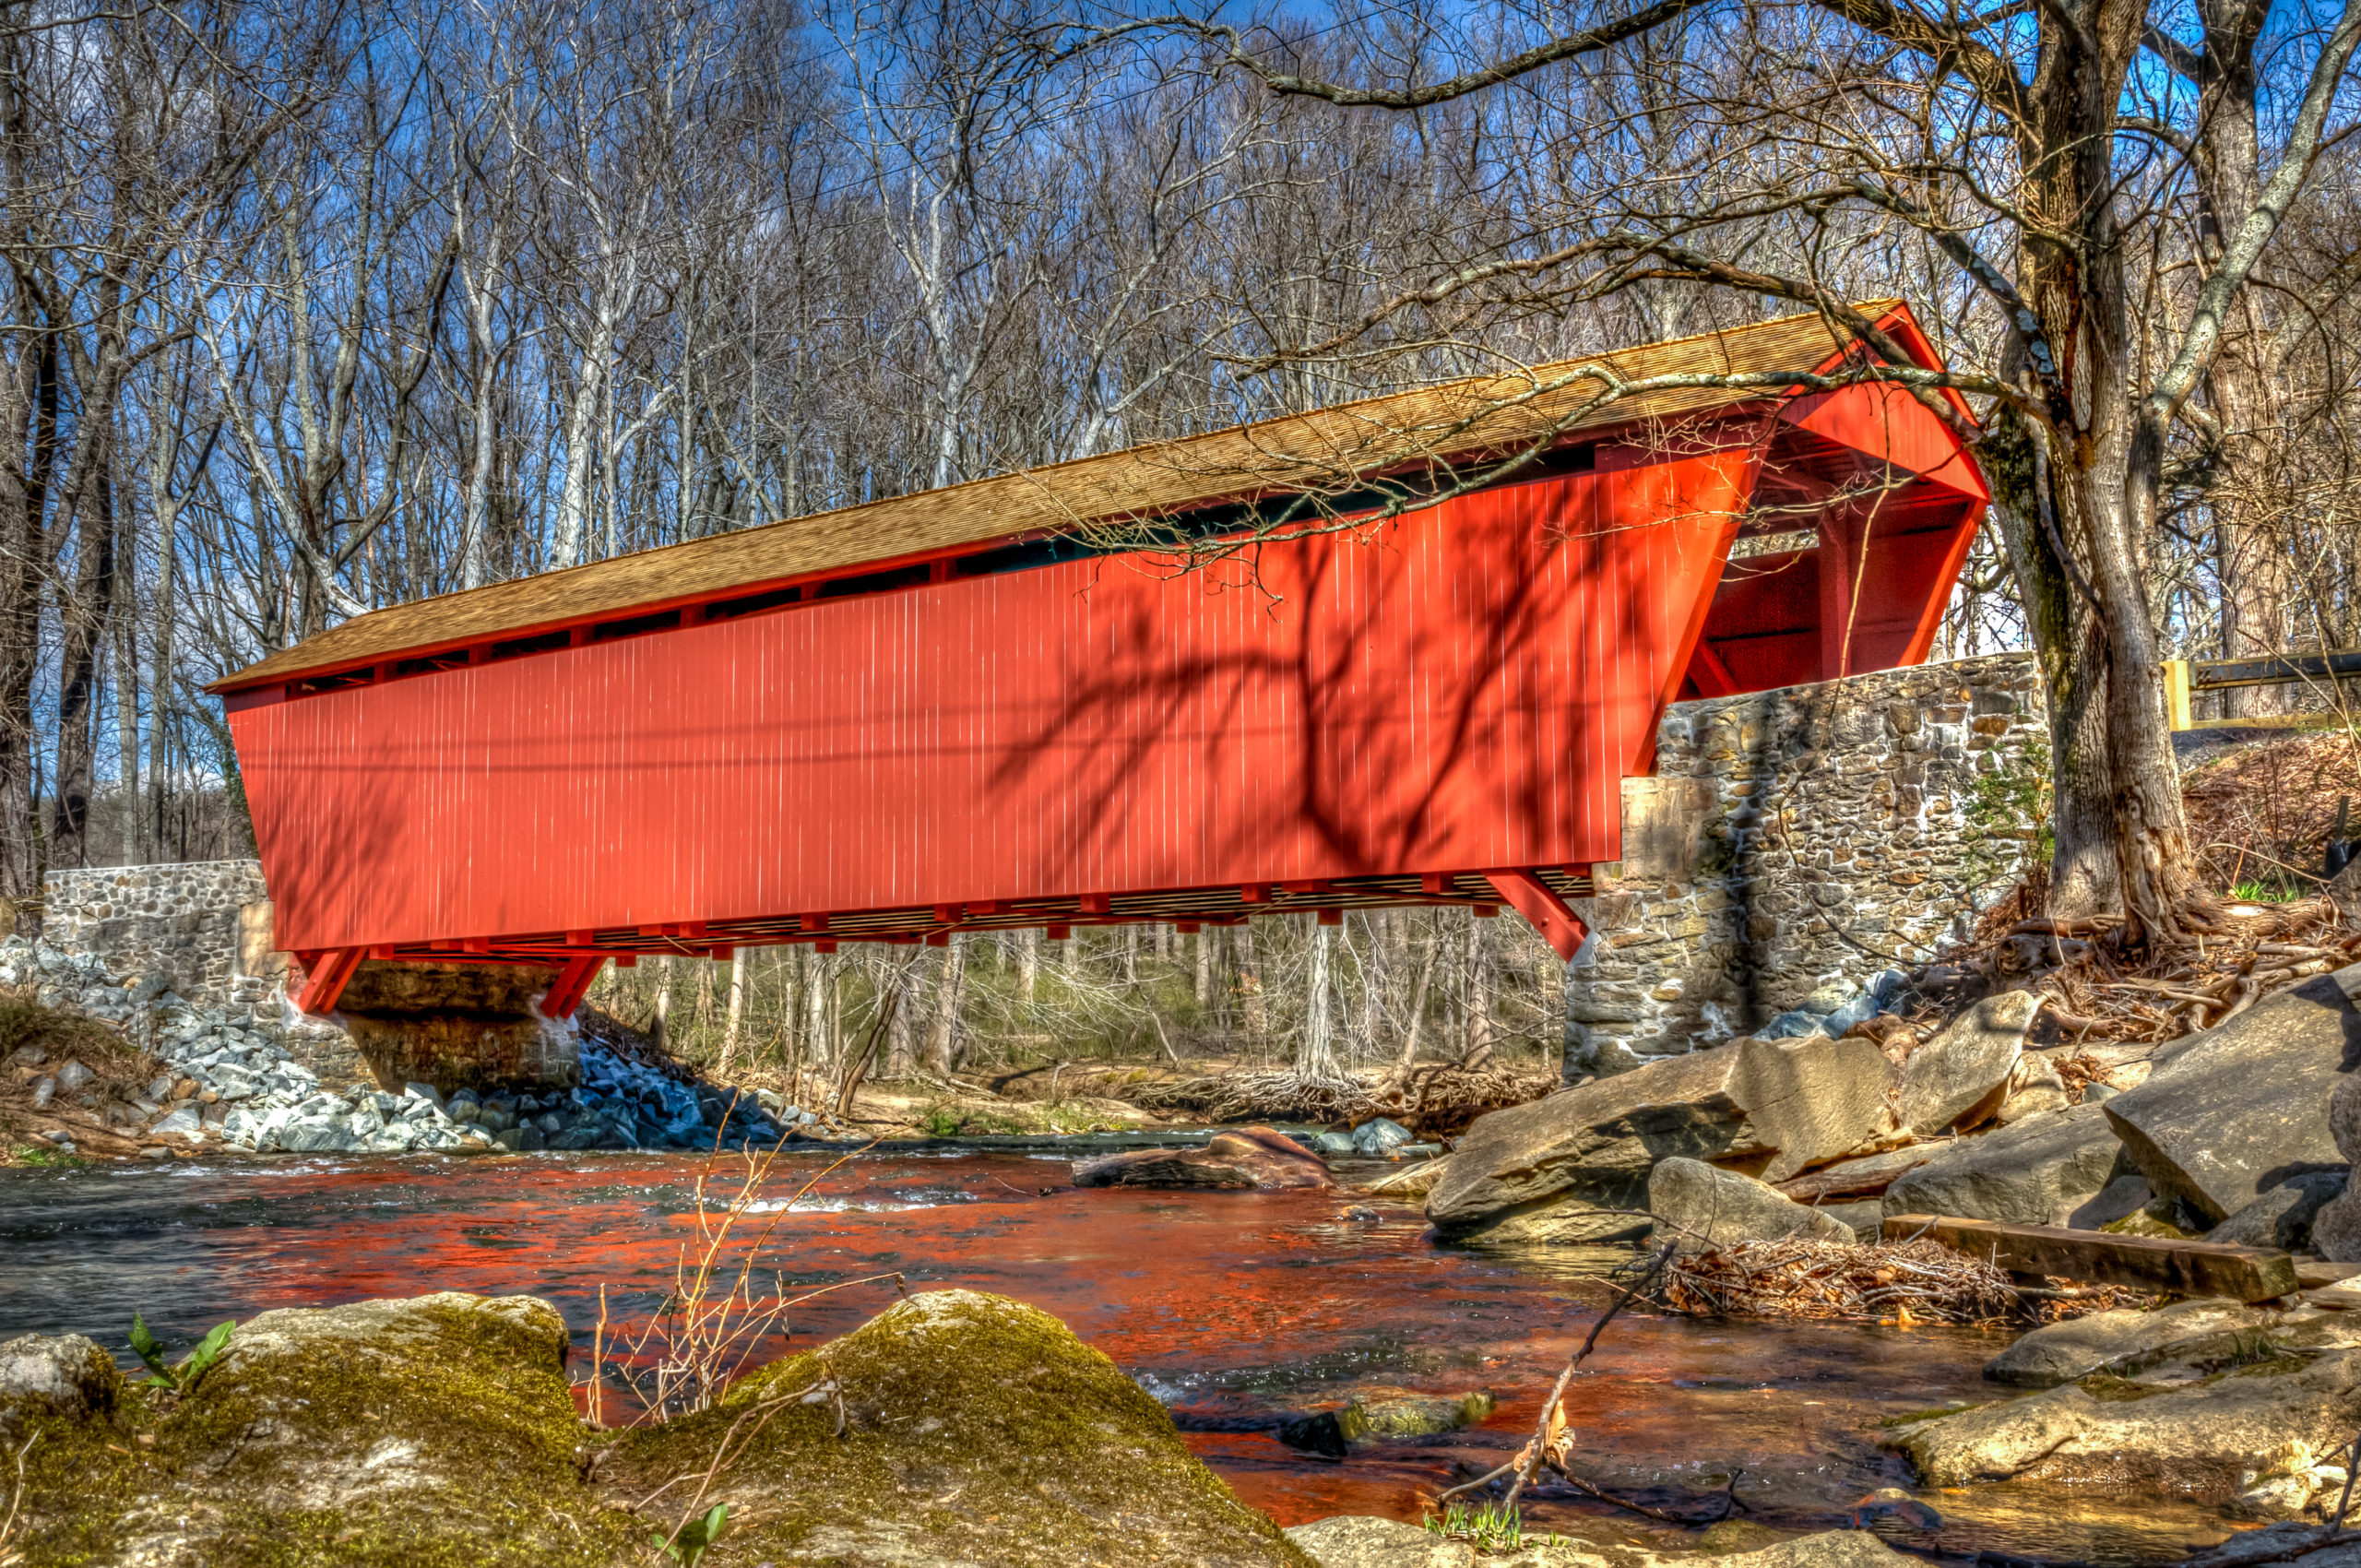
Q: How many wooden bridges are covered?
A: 1